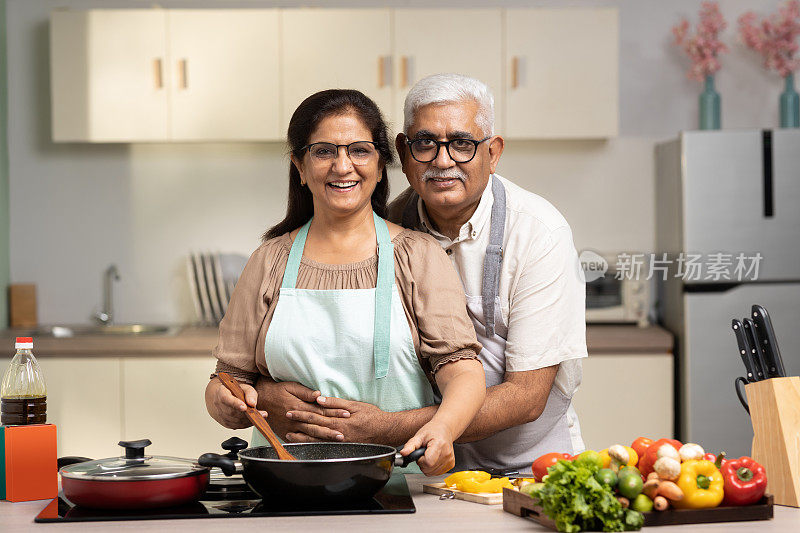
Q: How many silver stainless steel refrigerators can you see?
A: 1